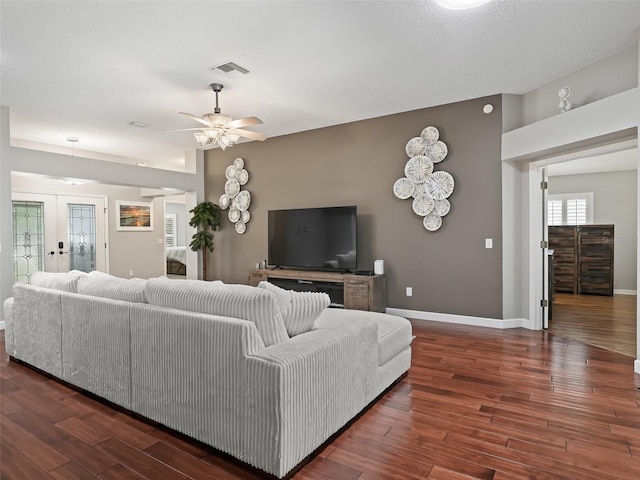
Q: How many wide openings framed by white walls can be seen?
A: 2